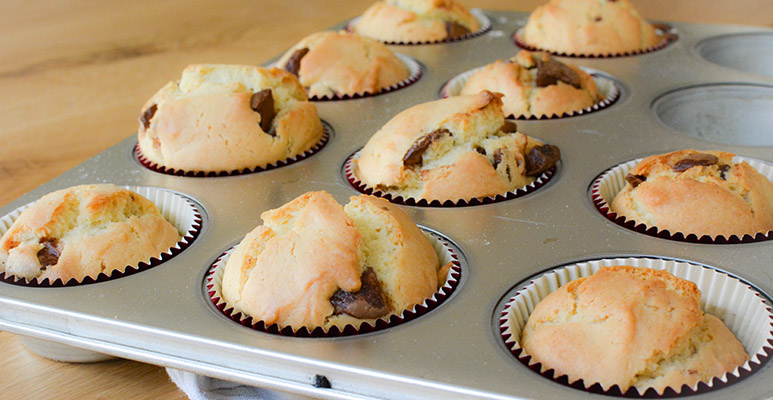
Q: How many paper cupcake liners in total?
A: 10